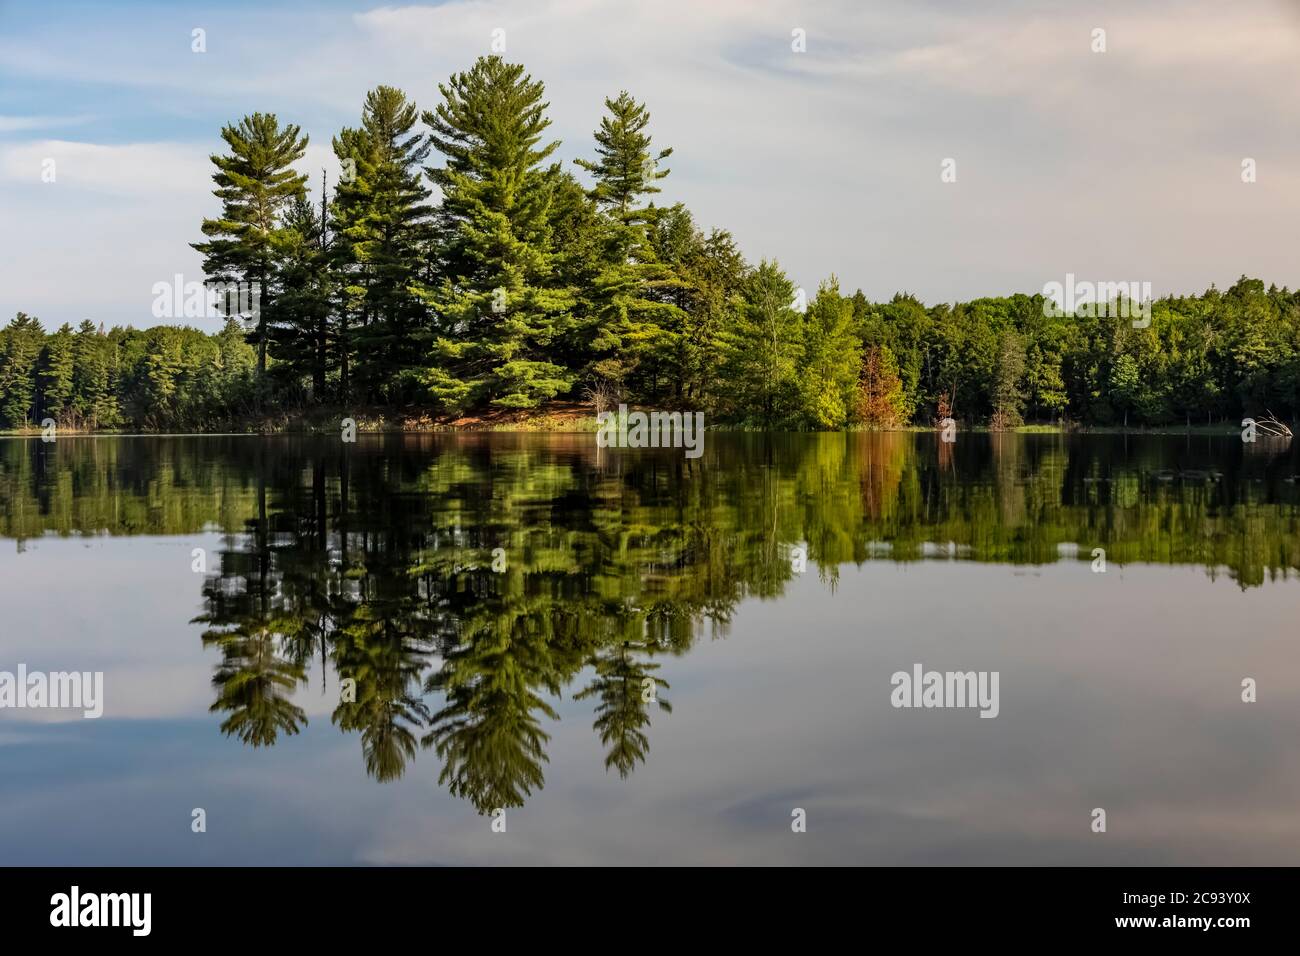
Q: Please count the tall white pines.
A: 4